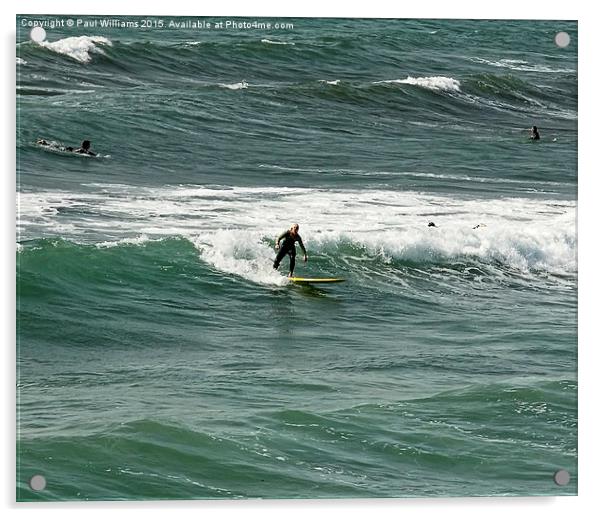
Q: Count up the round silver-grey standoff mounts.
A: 4